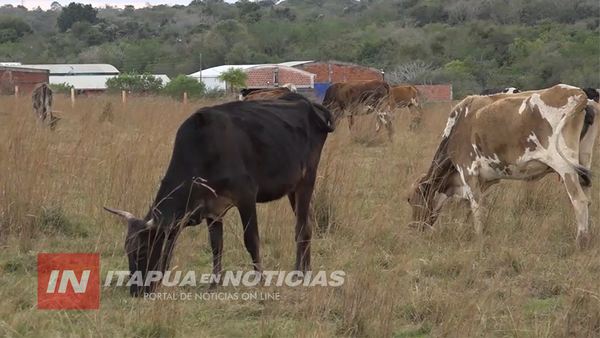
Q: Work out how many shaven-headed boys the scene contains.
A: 0